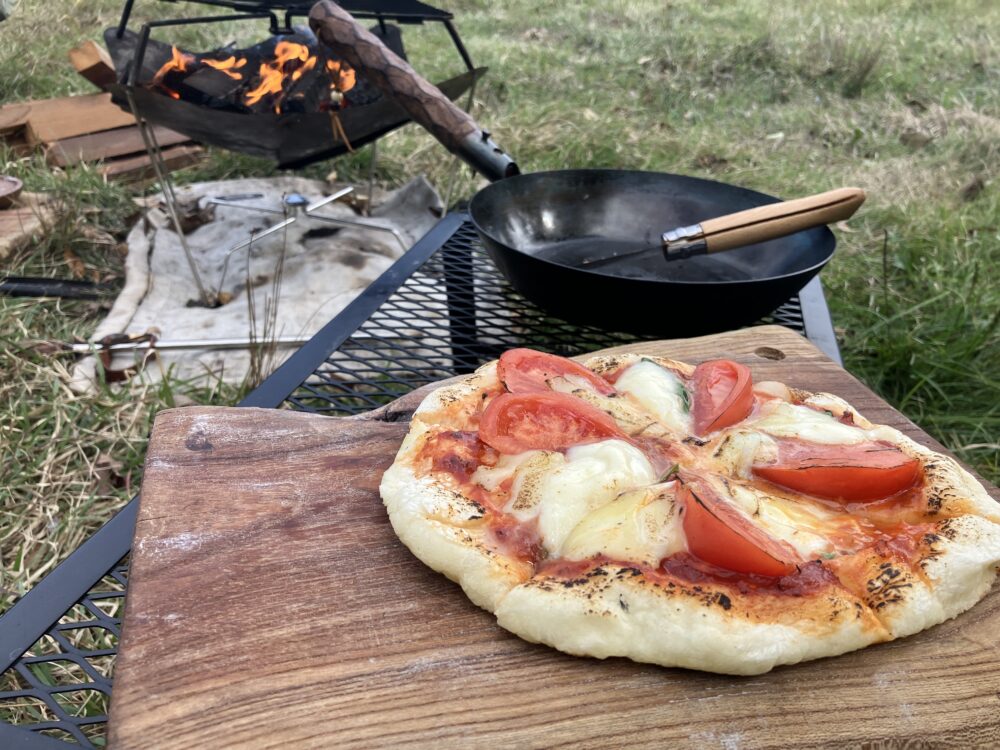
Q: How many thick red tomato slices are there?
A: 5